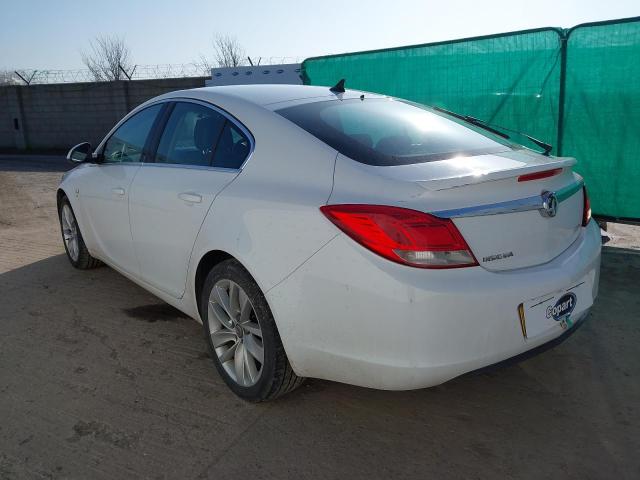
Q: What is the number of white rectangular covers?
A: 1